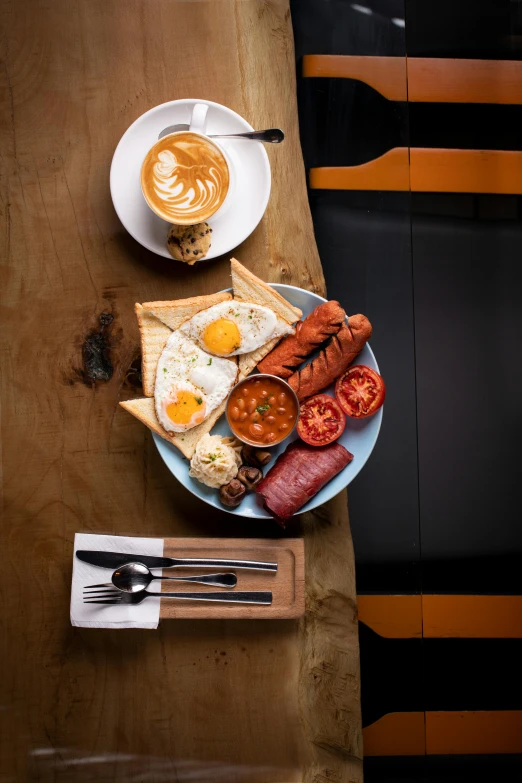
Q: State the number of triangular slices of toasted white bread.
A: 4